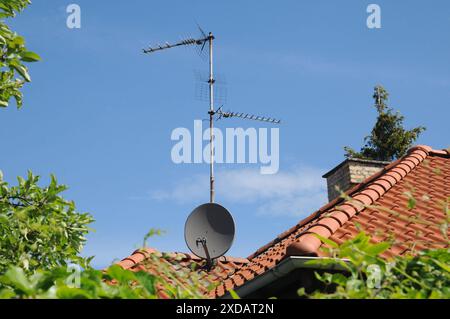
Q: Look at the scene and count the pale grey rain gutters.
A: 1